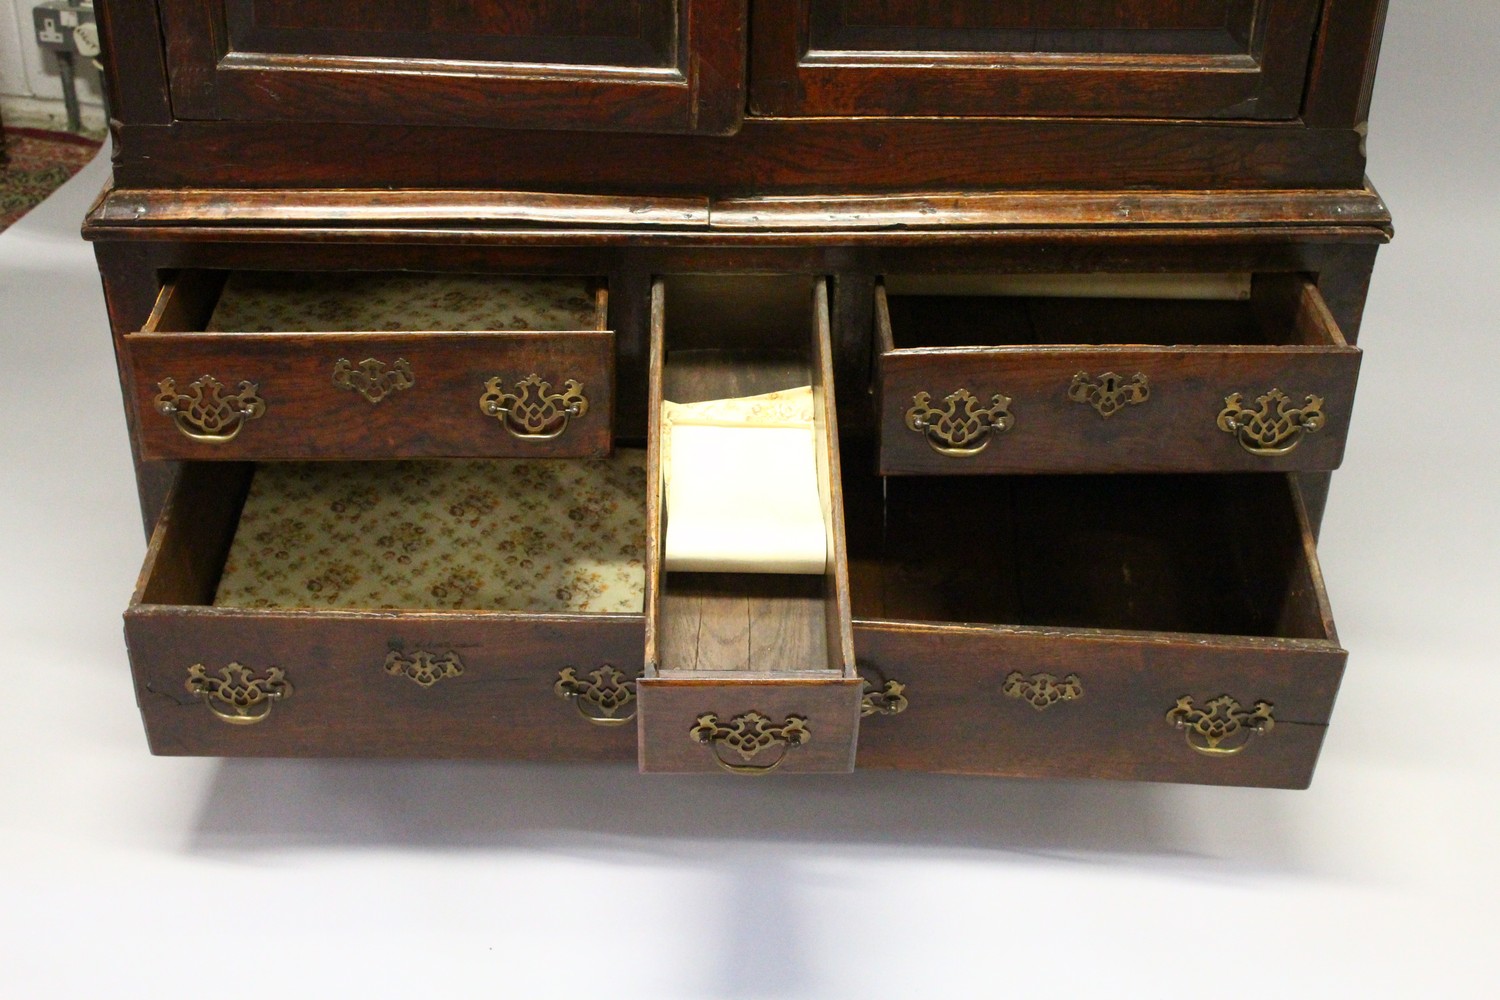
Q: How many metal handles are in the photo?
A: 9